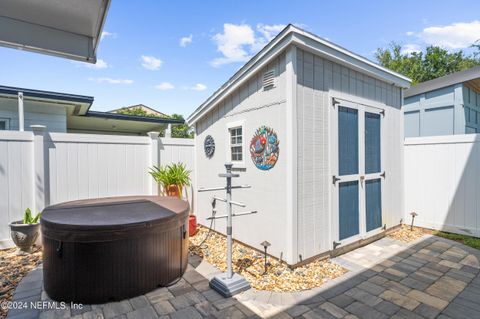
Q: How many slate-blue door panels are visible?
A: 4